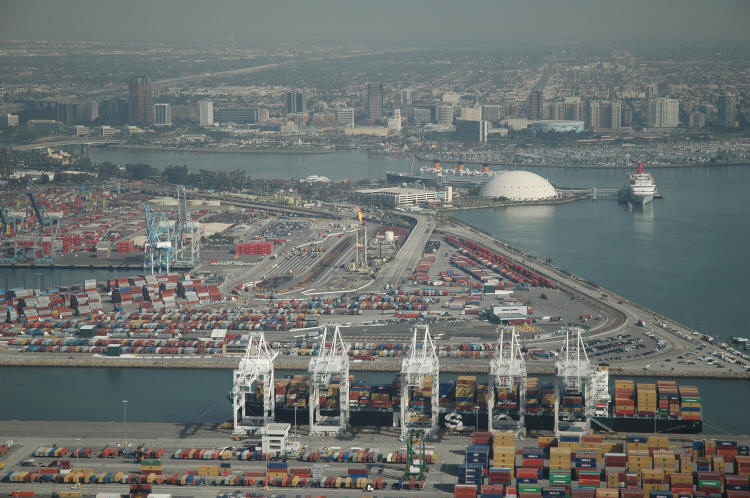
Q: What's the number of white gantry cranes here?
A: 5